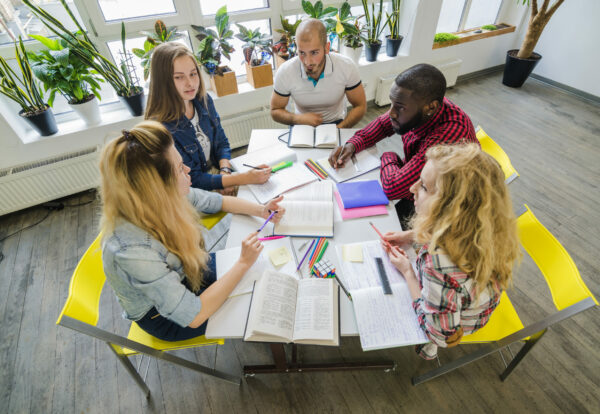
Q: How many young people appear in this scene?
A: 5